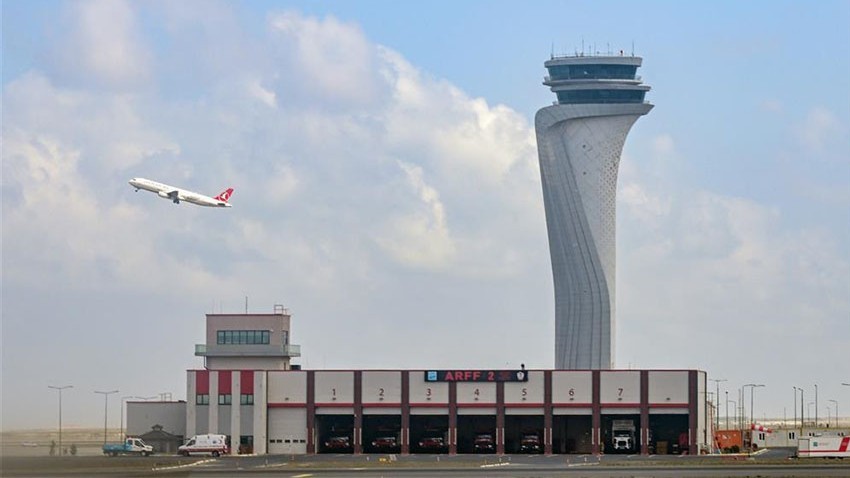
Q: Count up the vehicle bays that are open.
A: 8